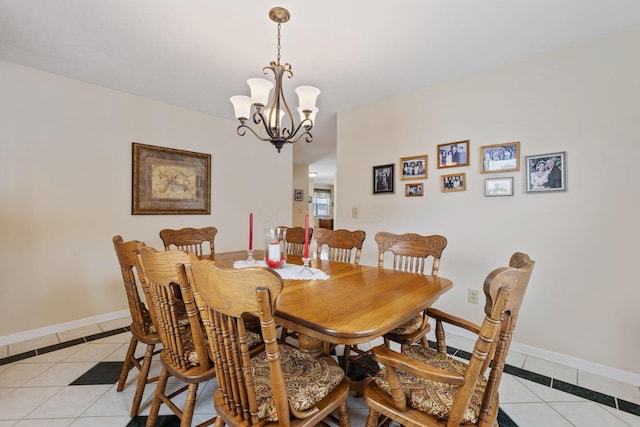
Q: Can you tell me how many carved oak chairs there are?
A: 8